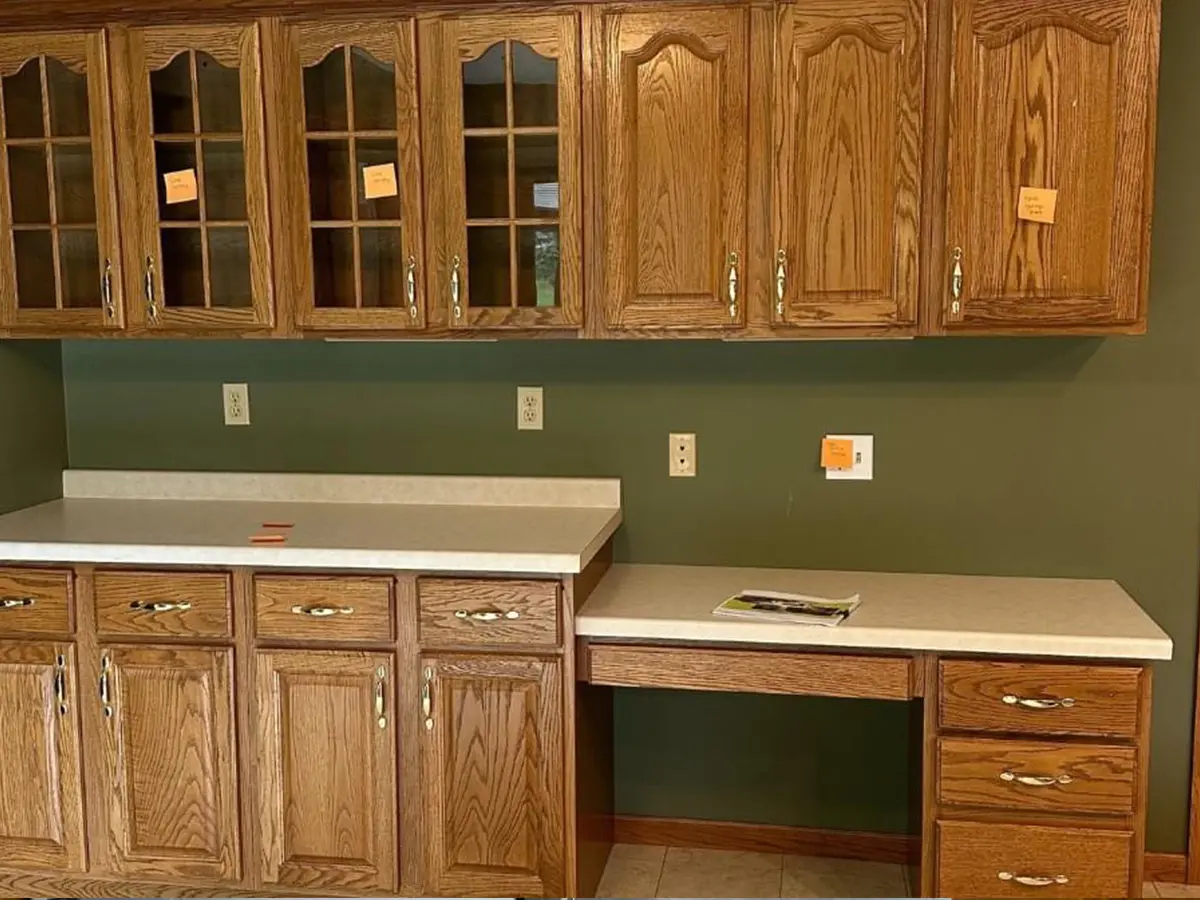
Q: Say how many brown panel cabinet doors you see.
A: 7